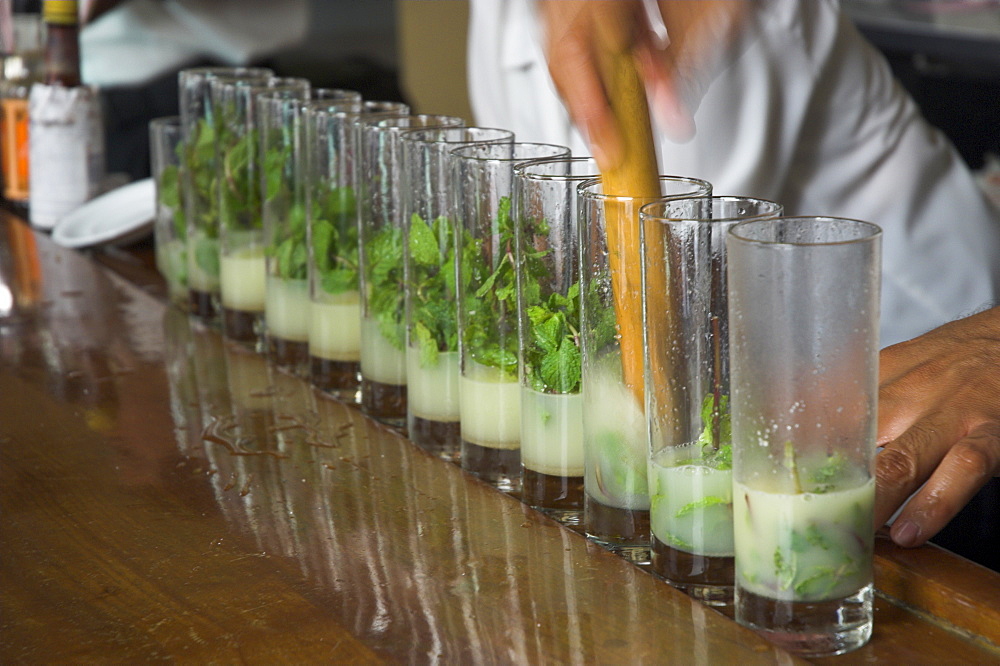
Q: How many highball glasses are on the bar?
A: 12